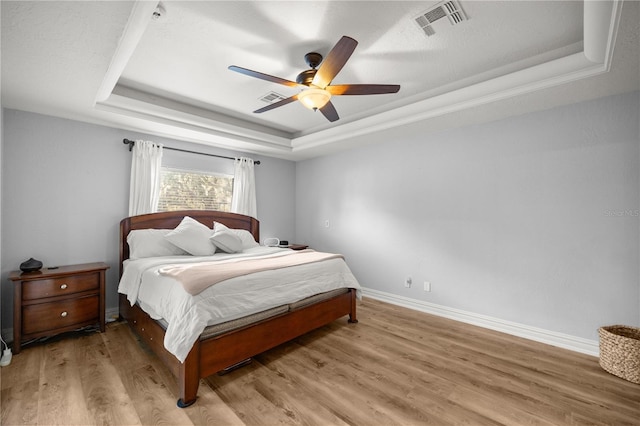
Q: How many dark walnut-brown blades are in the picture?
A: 5